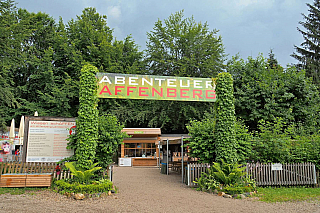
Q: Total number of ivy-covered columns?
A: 2